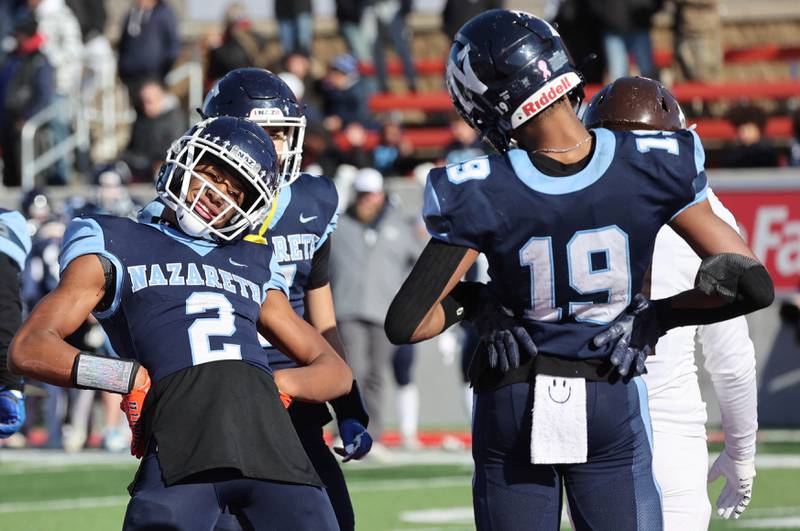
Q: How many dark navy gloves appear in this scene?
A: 2